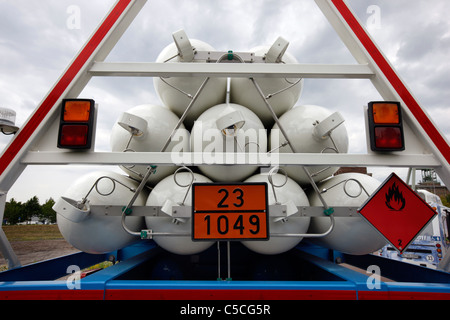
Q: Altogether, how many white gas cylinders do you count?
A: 9